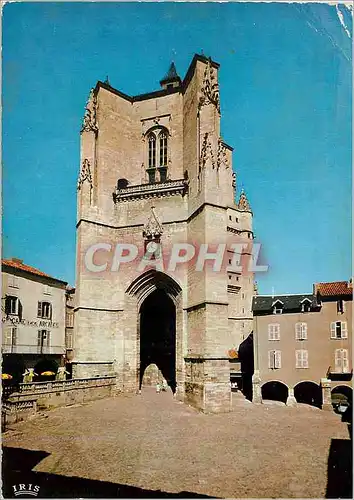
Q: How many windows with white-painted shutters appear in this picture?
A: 6